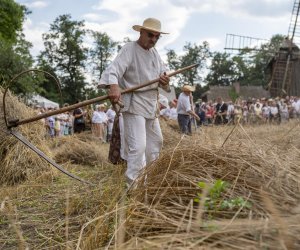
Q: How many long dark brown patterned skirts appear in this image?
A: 1